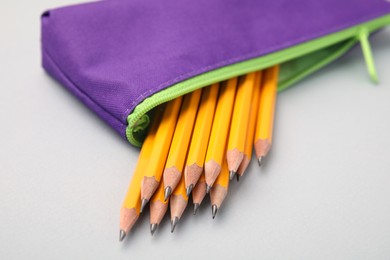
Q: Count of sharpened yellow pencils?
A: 12